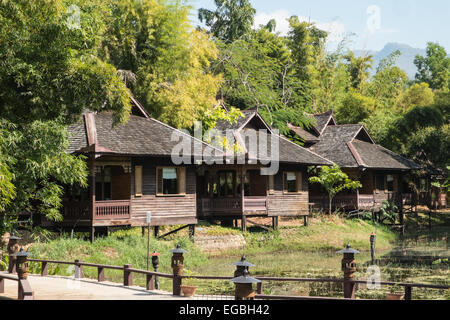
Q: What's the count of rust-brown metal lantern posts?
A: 6